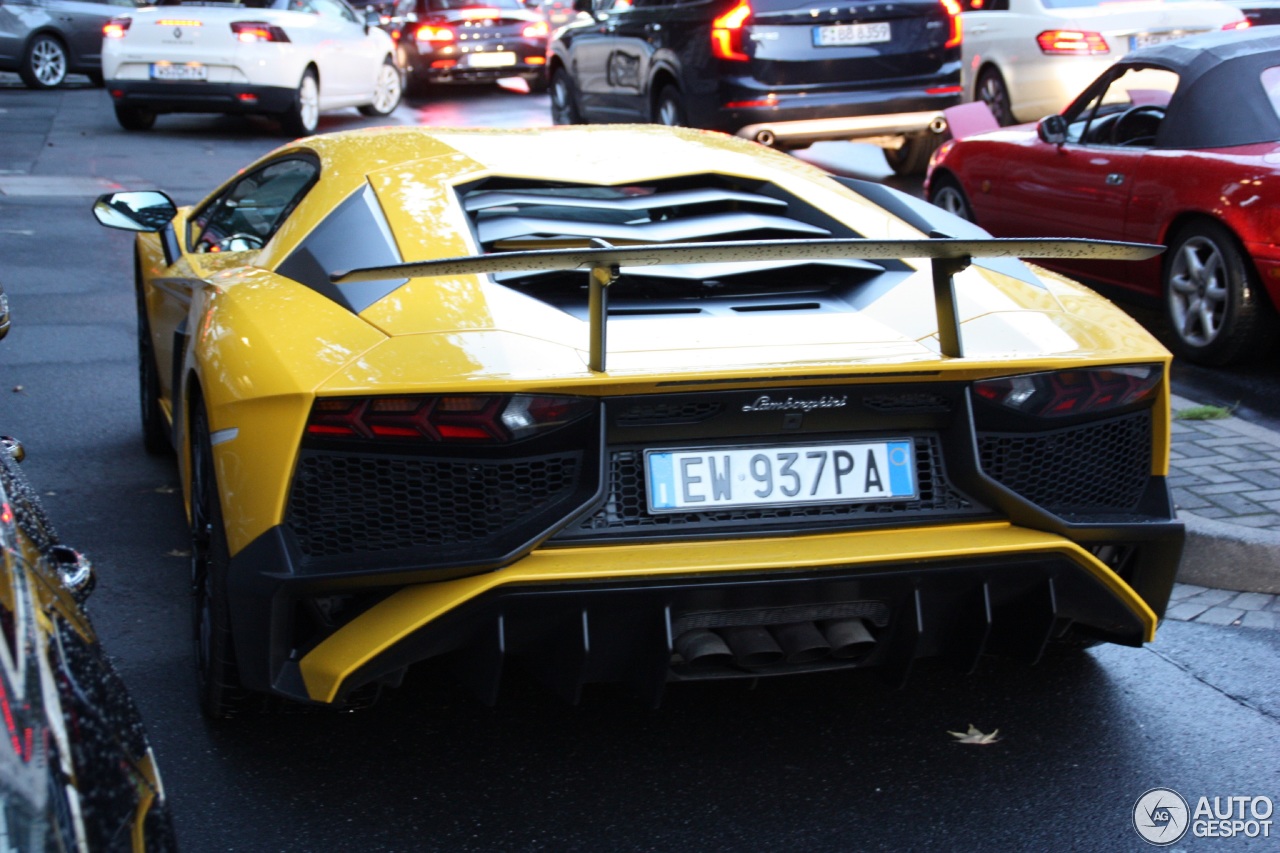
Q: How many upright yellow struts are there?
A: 2